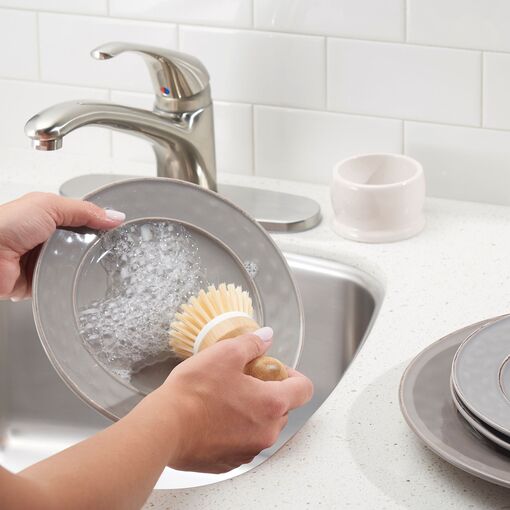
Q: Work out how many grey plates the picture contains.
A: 4